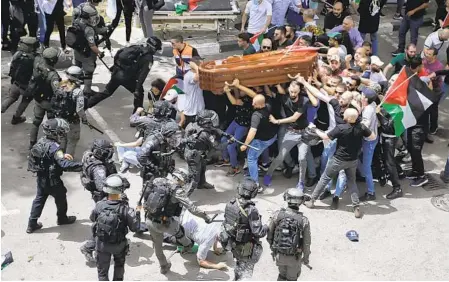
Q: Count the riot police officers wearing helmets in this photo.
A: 14